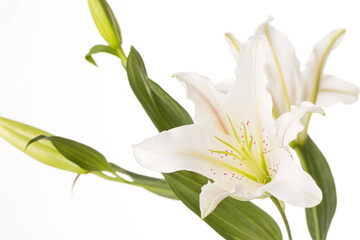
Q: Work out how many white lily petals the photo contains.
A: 11